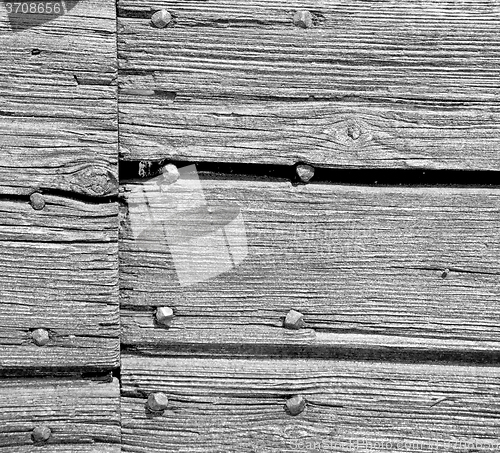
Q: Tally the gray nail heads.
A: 11